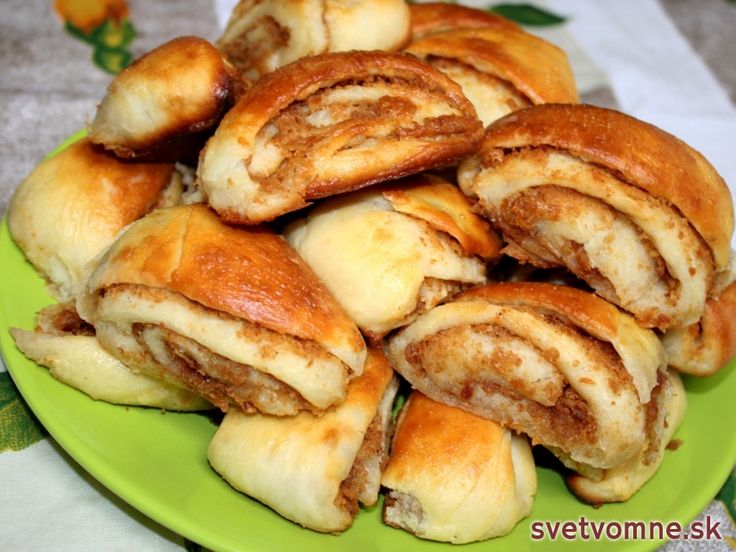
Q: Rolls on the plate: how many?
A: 15